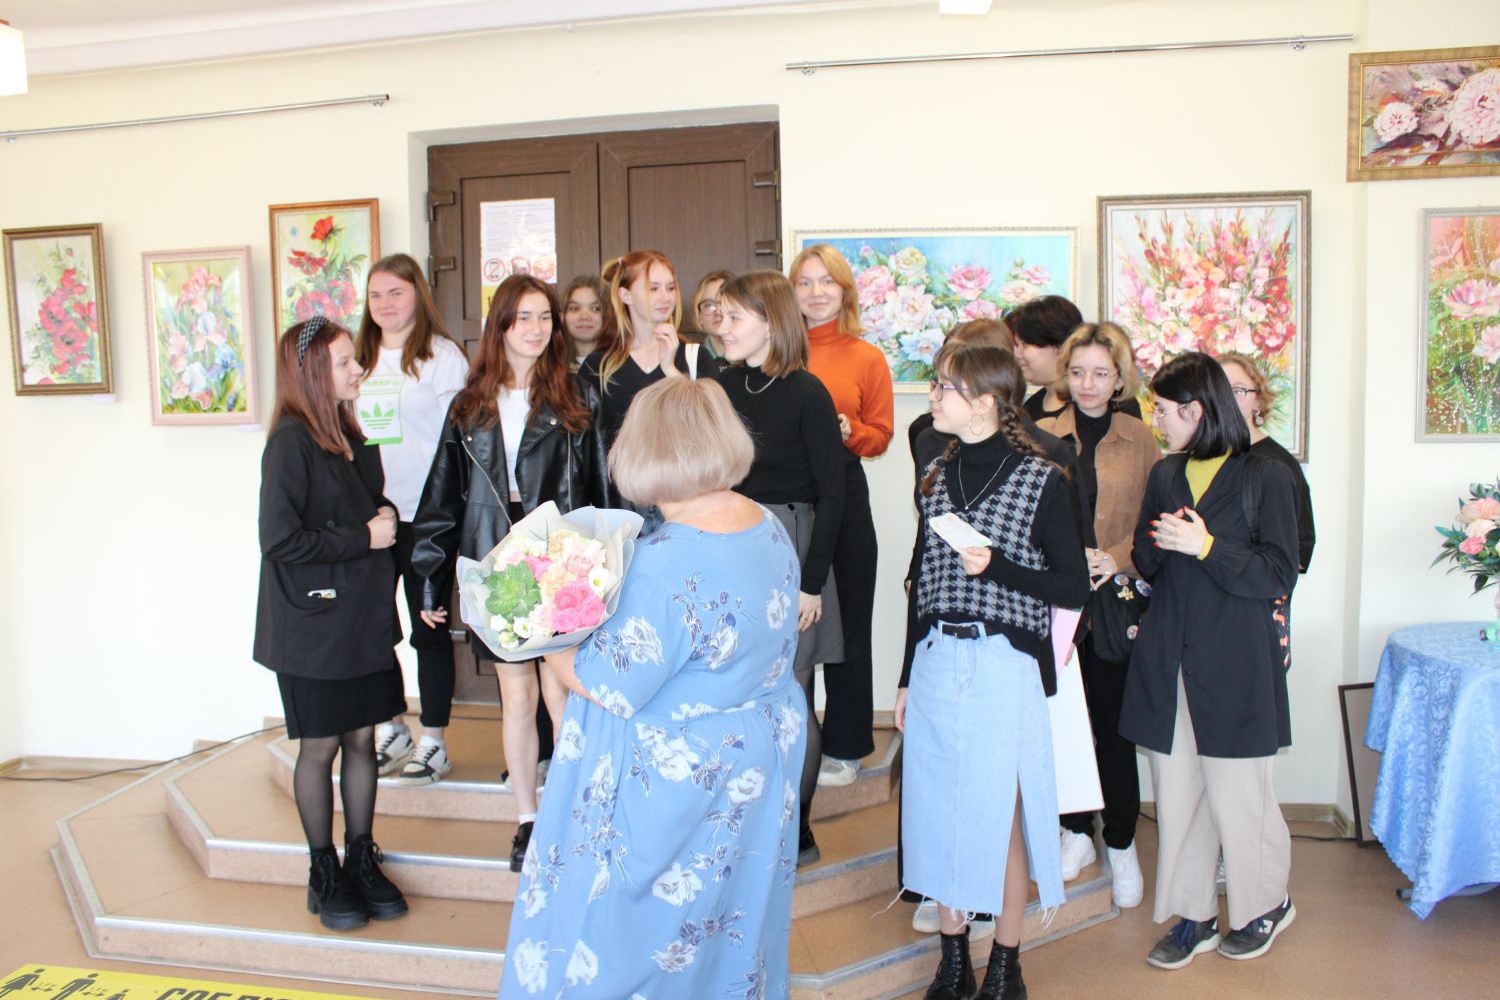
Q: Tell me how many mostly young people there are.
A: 14